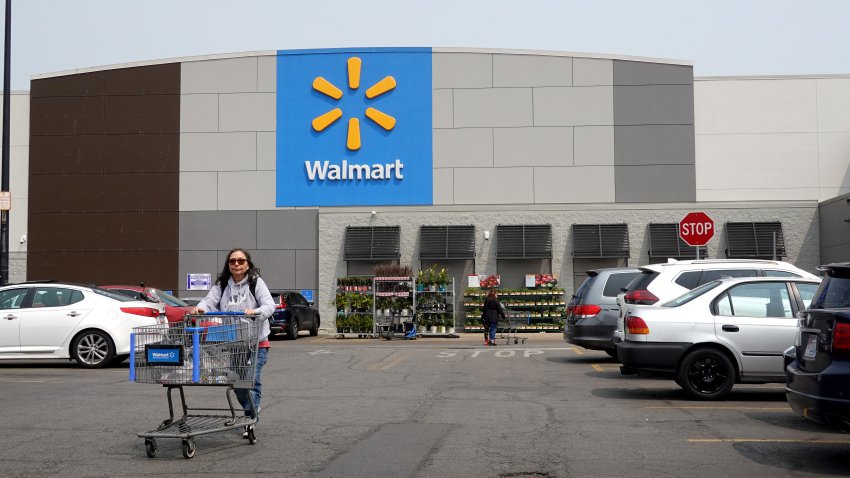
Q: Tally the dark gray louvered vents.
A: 6